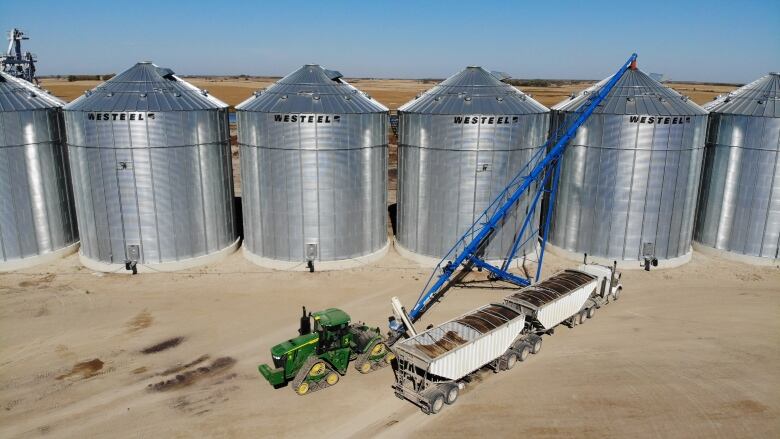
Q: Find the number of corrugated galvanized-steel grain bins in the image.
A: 6